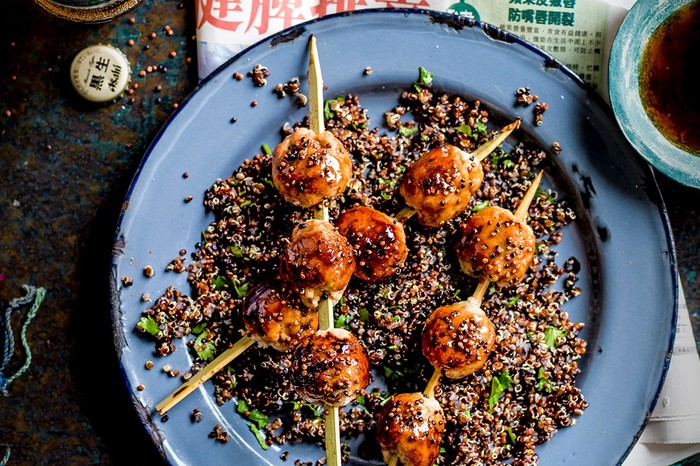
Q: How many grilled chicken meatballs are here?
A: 9